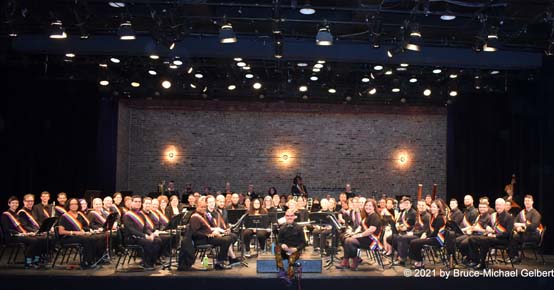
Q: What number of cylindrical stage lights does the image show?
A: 6